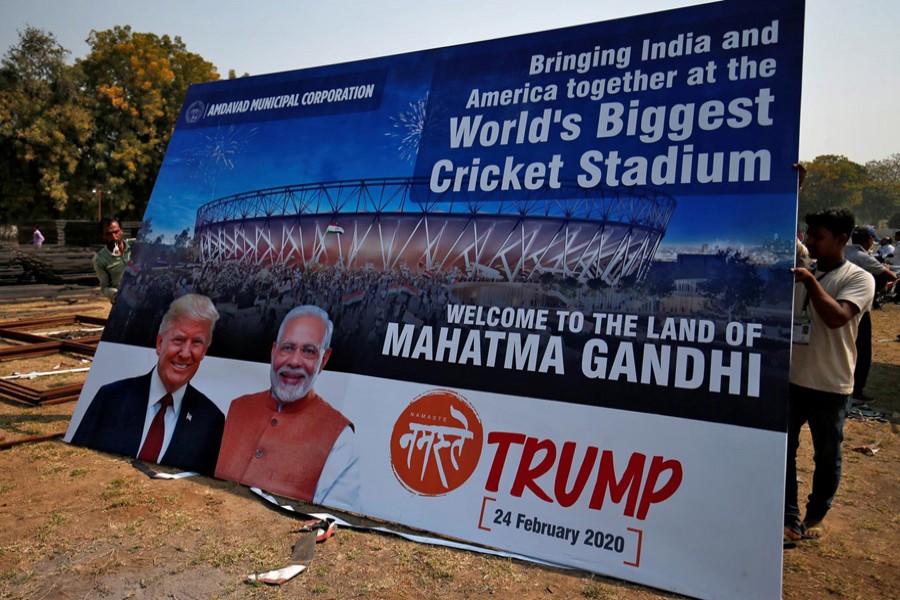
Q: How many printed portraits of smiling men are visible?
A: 2